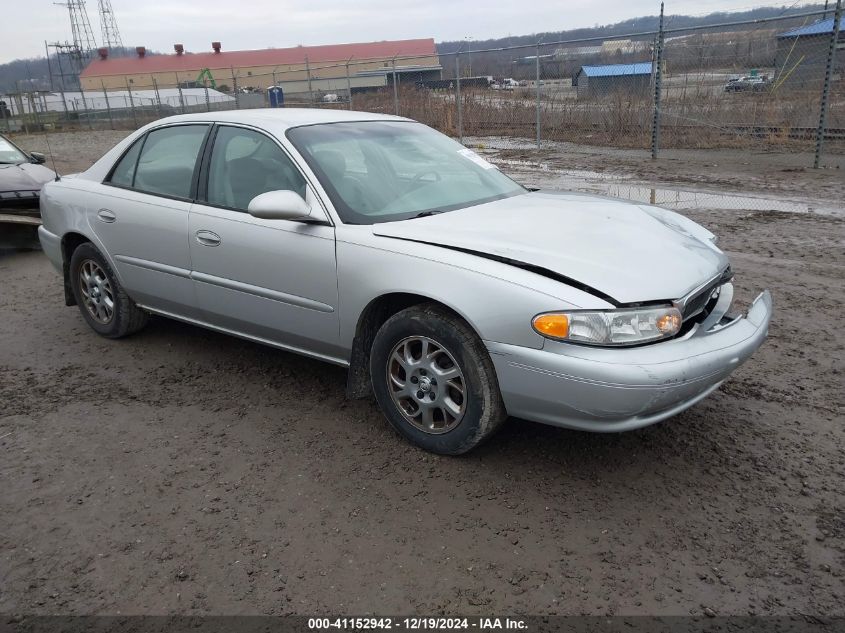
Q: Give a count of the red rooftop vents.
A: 4